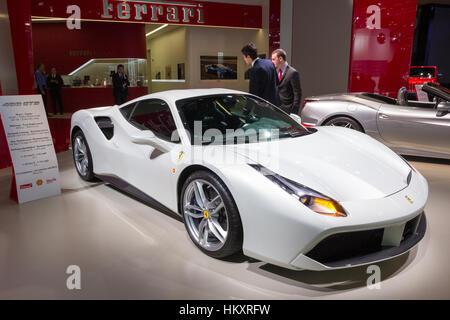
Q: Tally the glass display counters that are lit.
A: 1